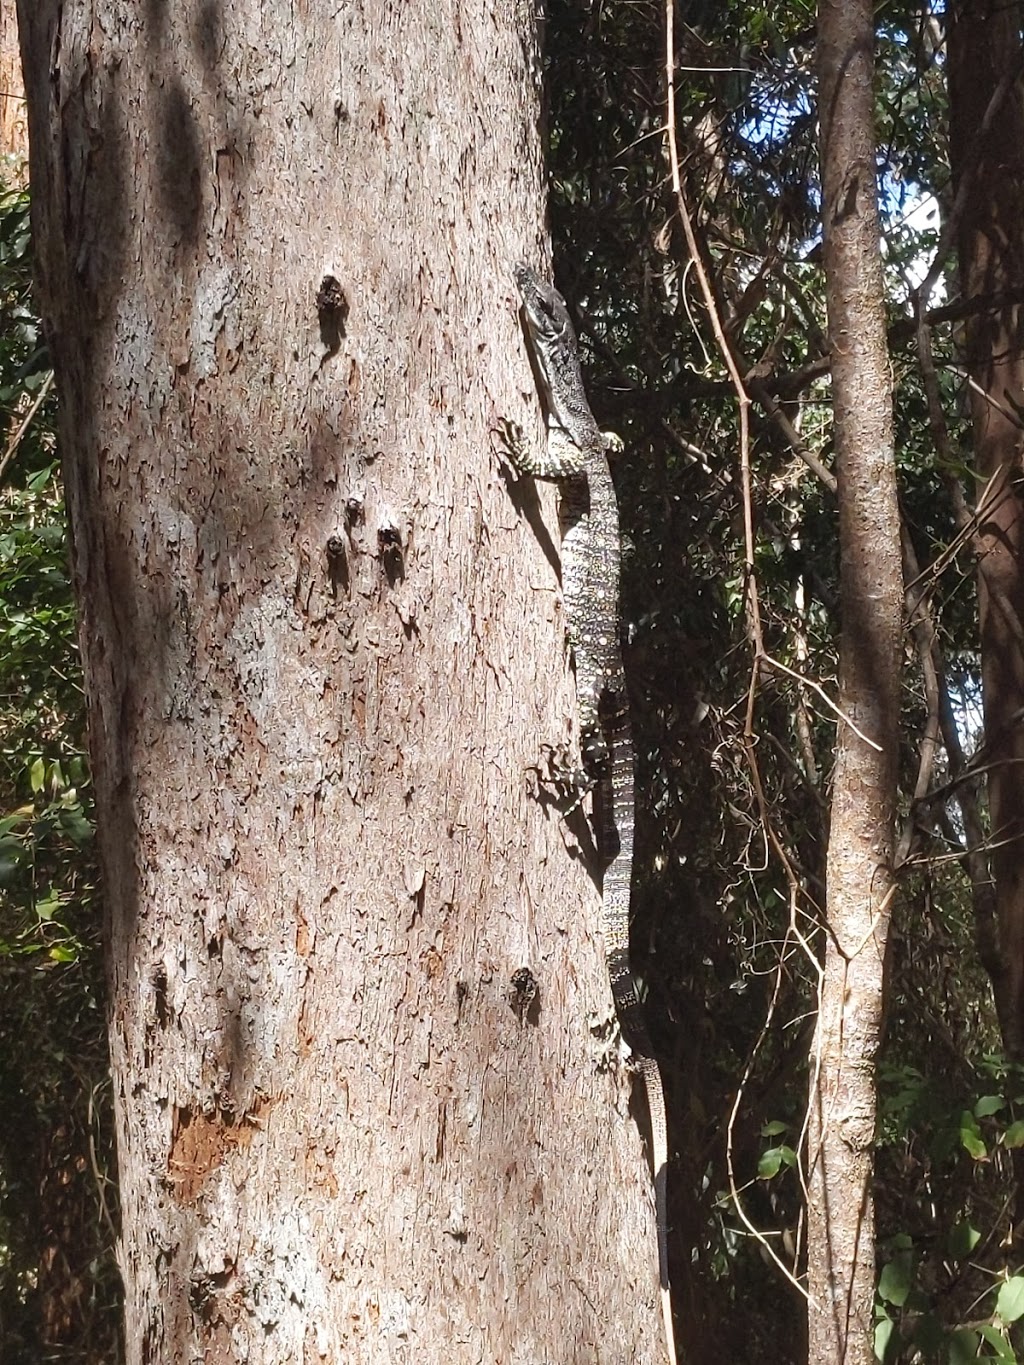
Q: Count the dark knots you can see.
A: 5